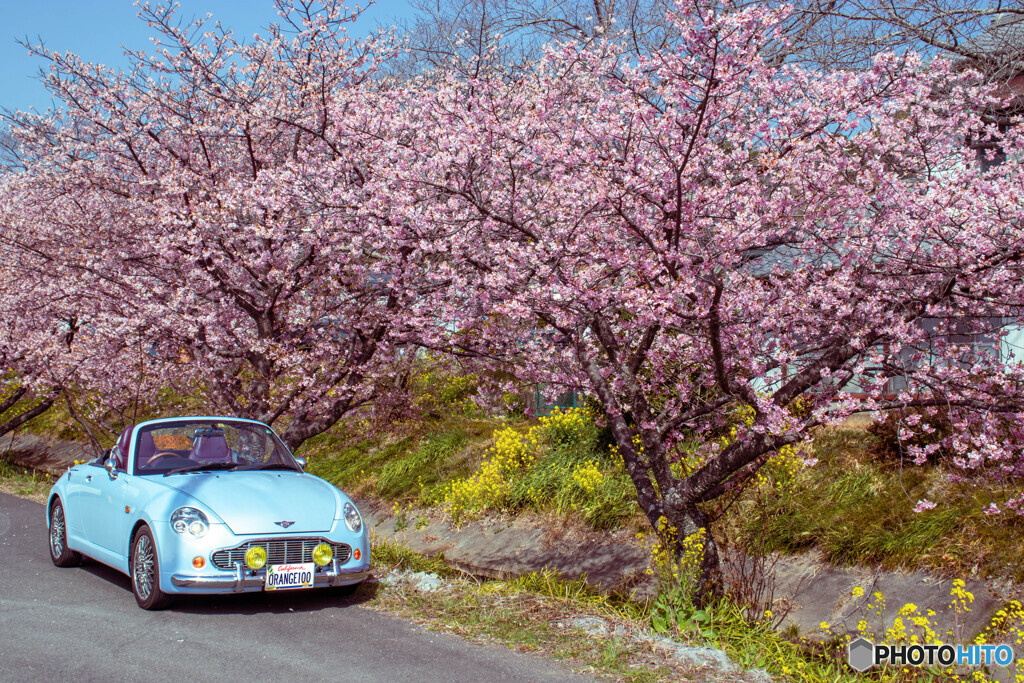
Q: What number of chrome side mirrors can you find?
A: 2